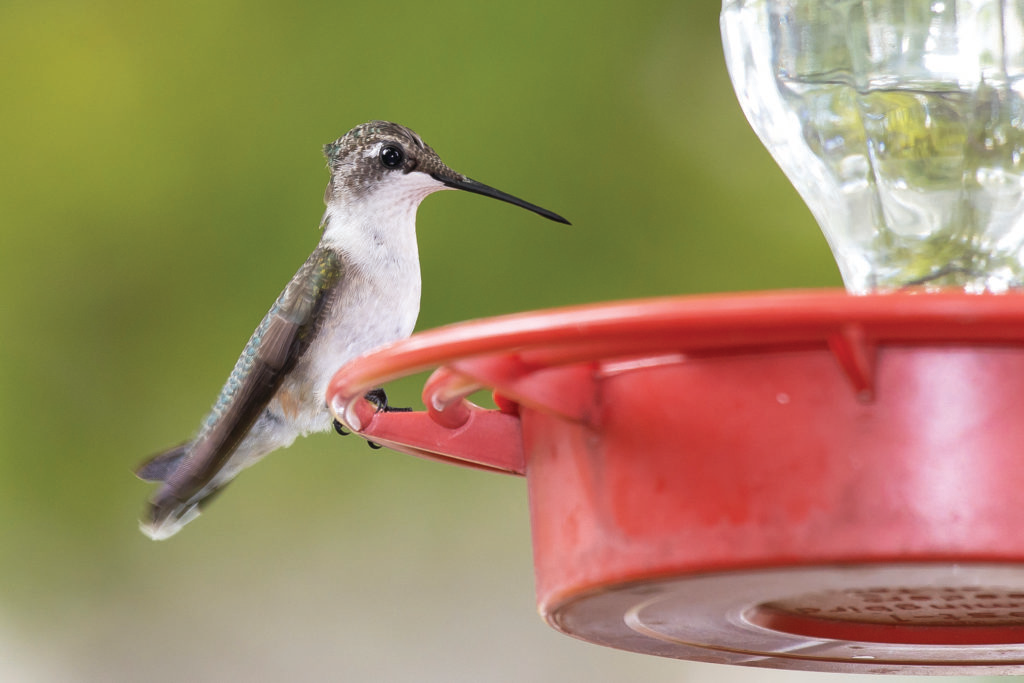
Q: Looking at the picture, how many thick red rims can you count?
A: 1